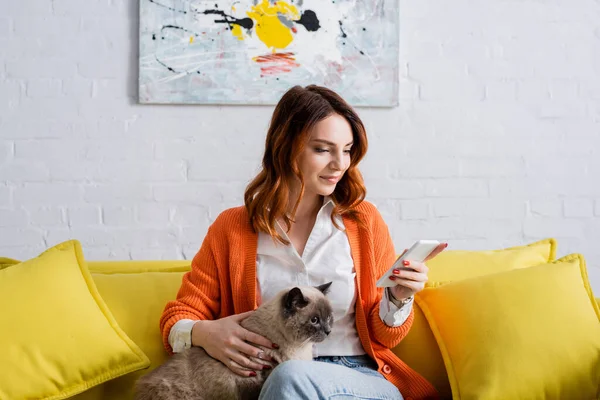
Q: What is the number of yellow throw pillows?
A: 3